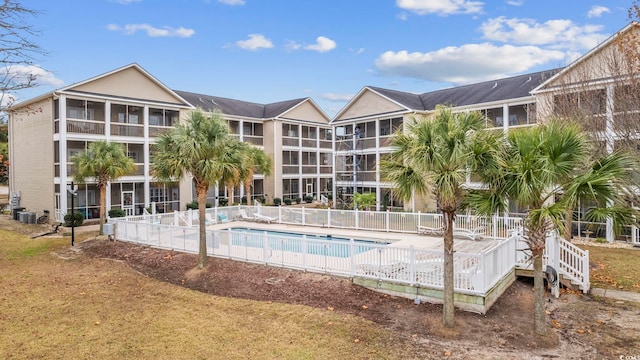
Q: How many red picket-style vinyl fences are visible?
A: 0